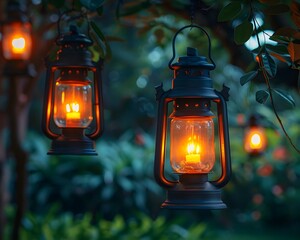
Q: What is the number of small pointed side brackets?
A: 2